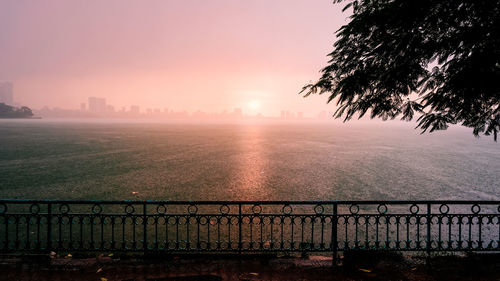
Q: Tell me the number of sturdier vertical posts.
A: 5